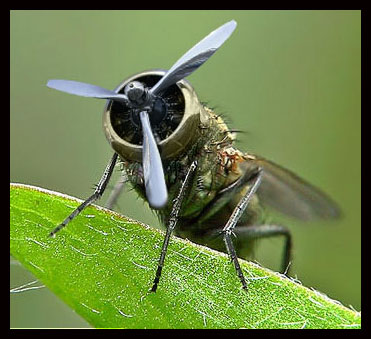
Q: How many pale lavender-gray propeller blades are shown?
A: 3